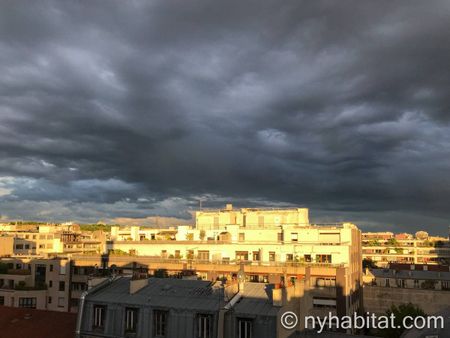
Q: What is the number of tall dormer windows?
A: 5